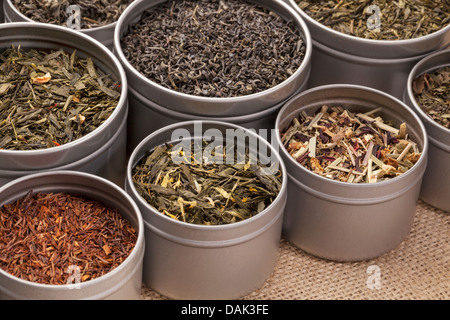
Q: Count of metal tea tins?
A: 8